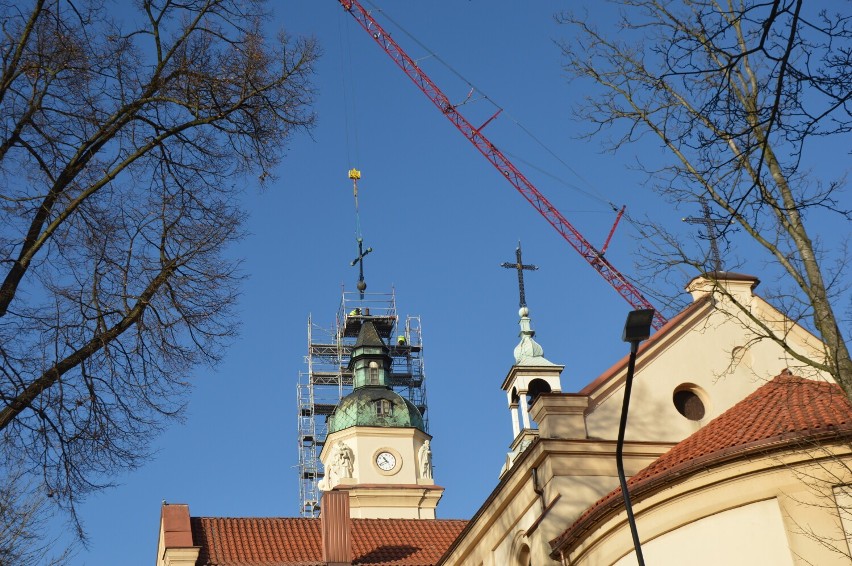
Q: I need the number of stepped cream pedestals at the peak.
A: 1